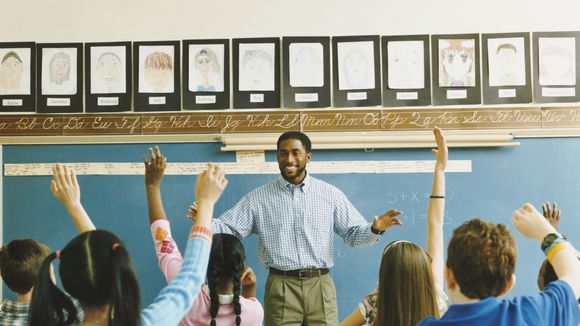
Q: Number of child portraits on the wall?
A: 12